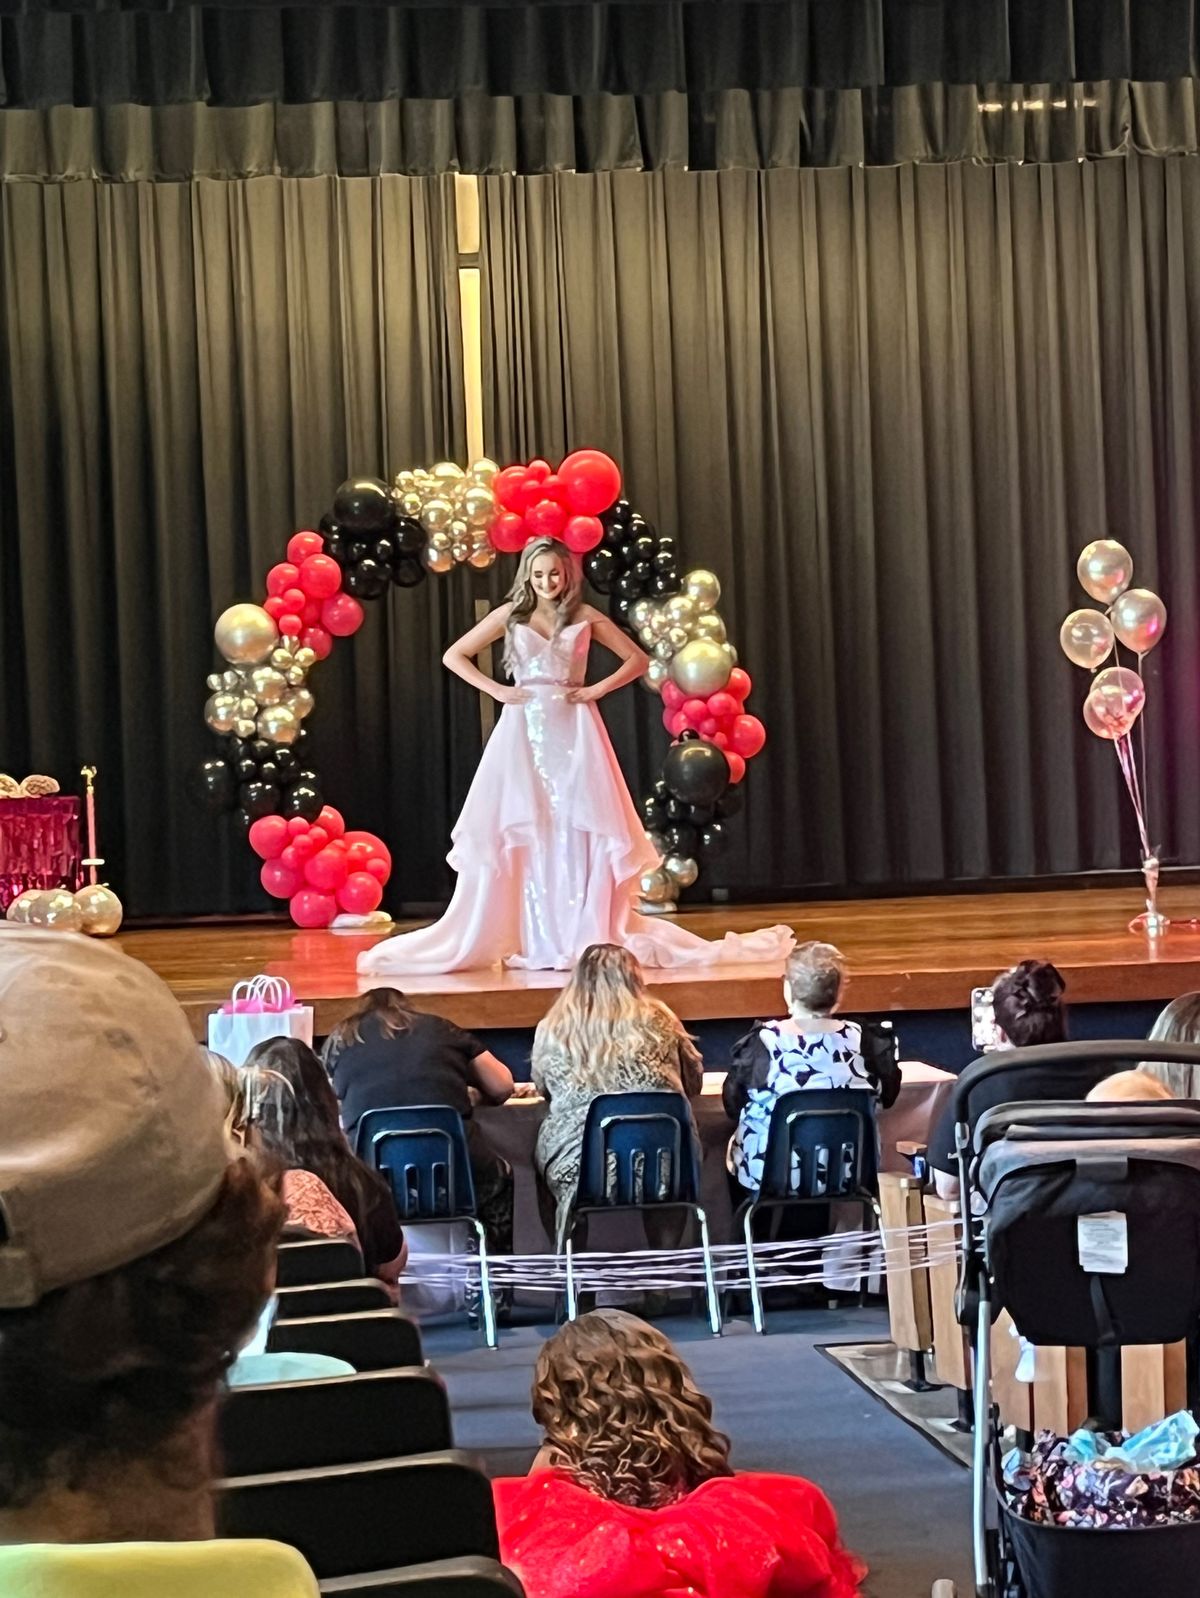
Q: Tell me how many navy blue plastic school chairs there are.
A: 3